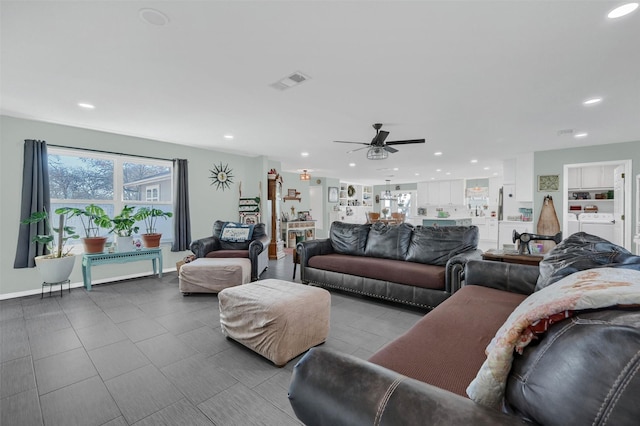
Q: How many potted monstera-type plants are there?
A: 4